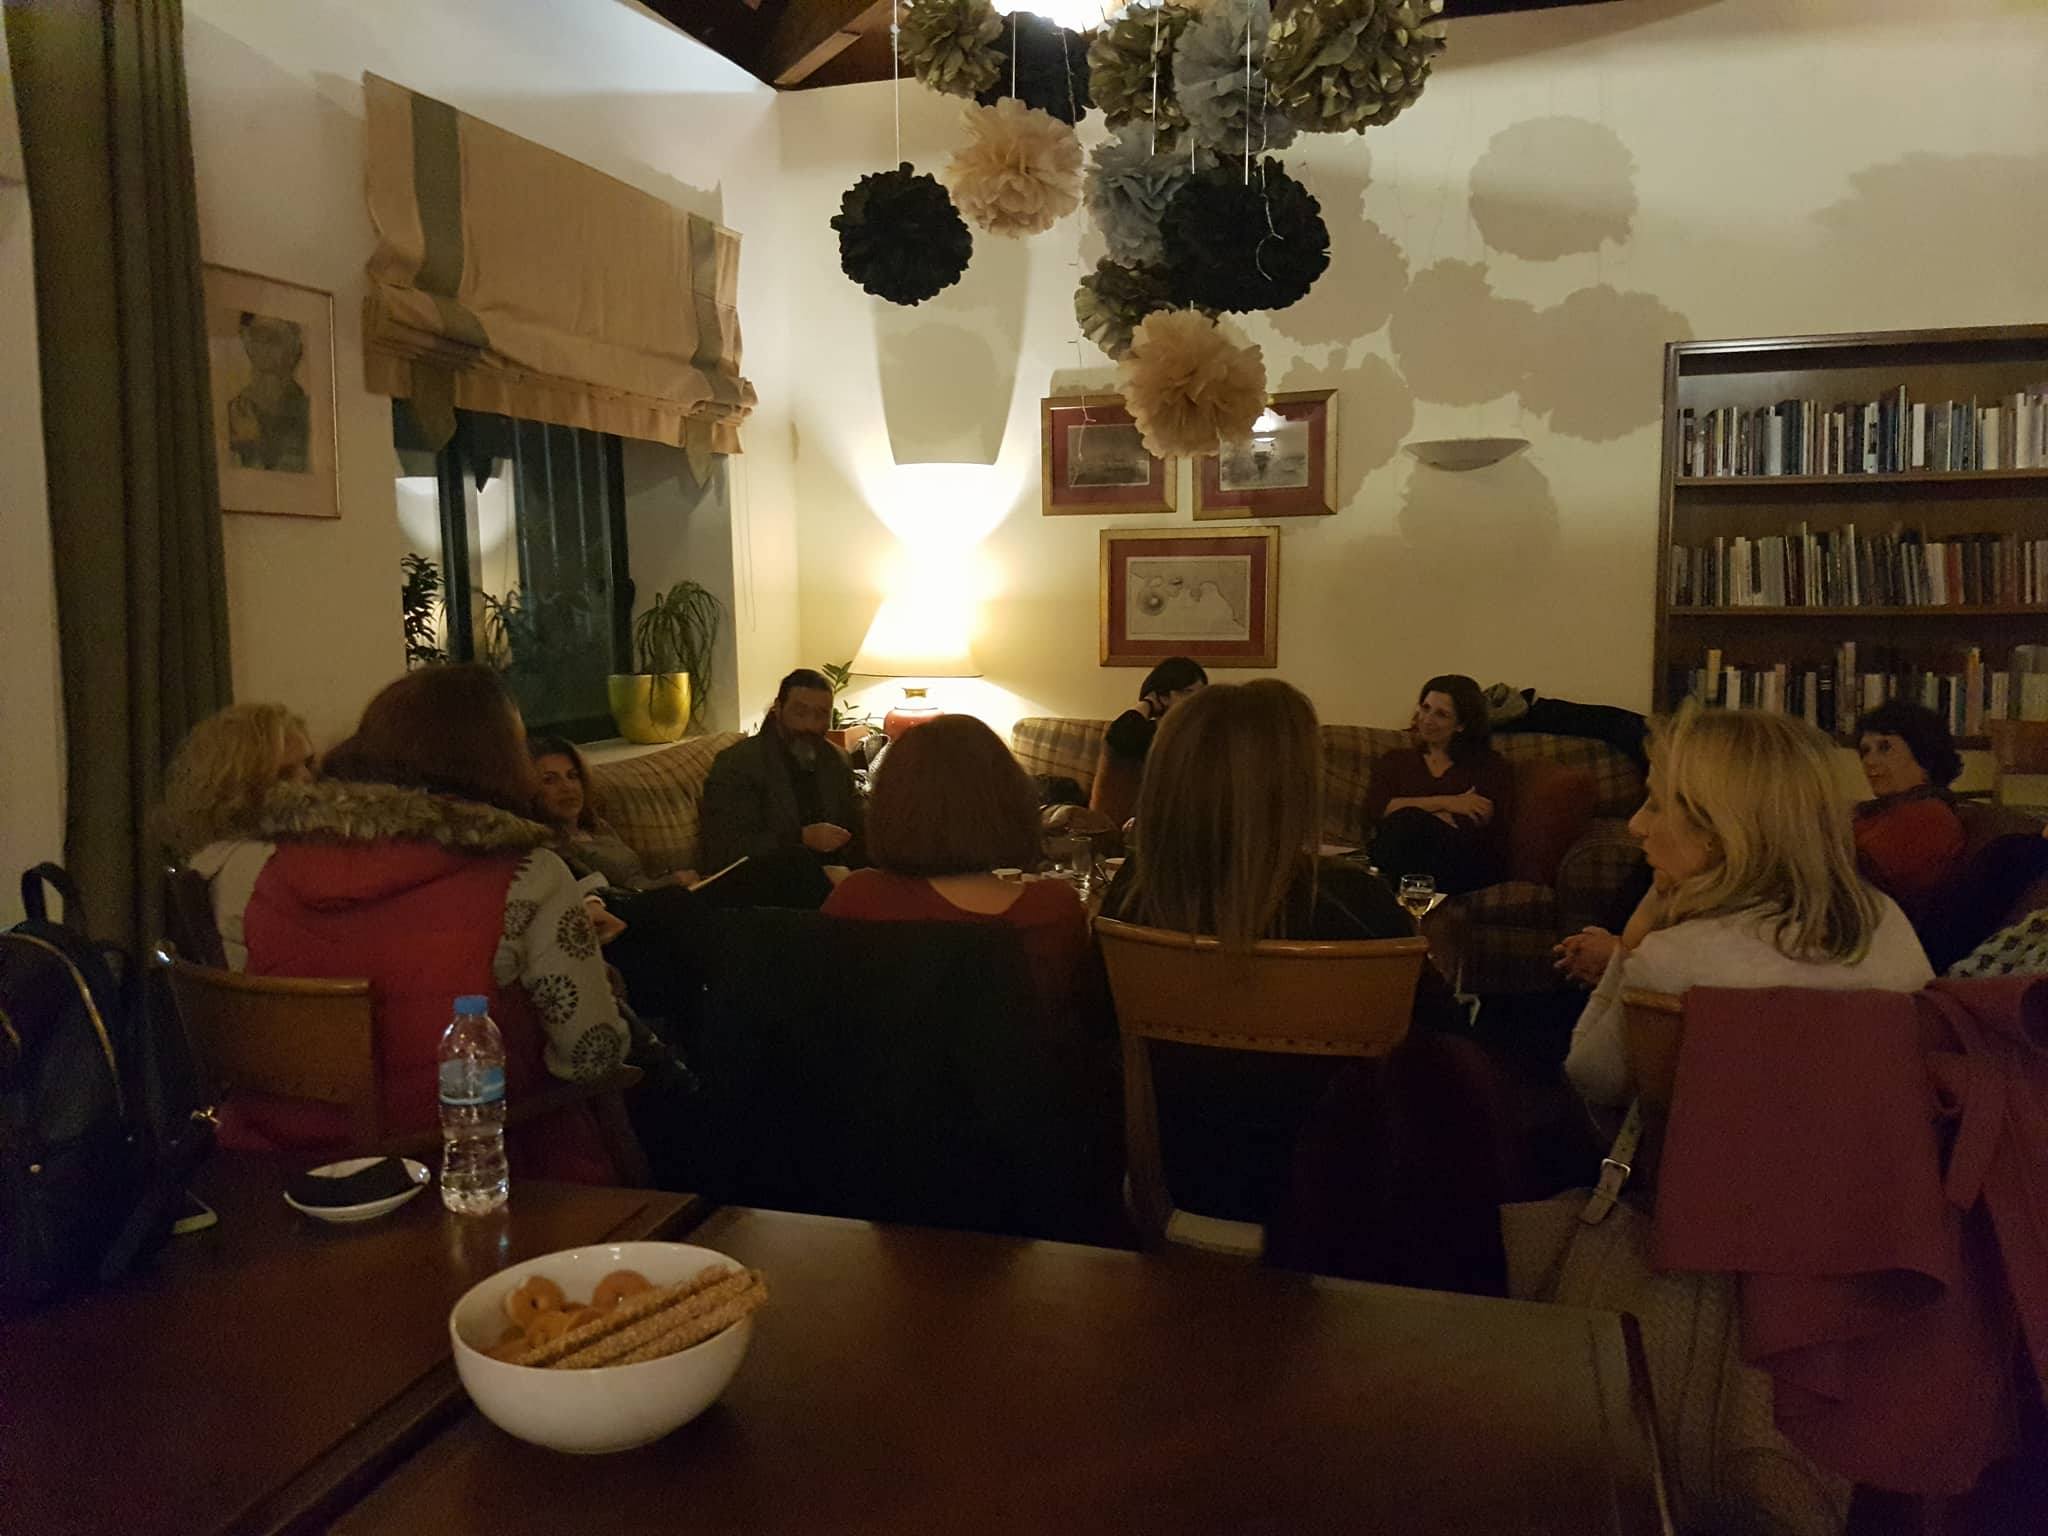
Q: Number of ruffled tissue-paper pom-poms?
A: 11